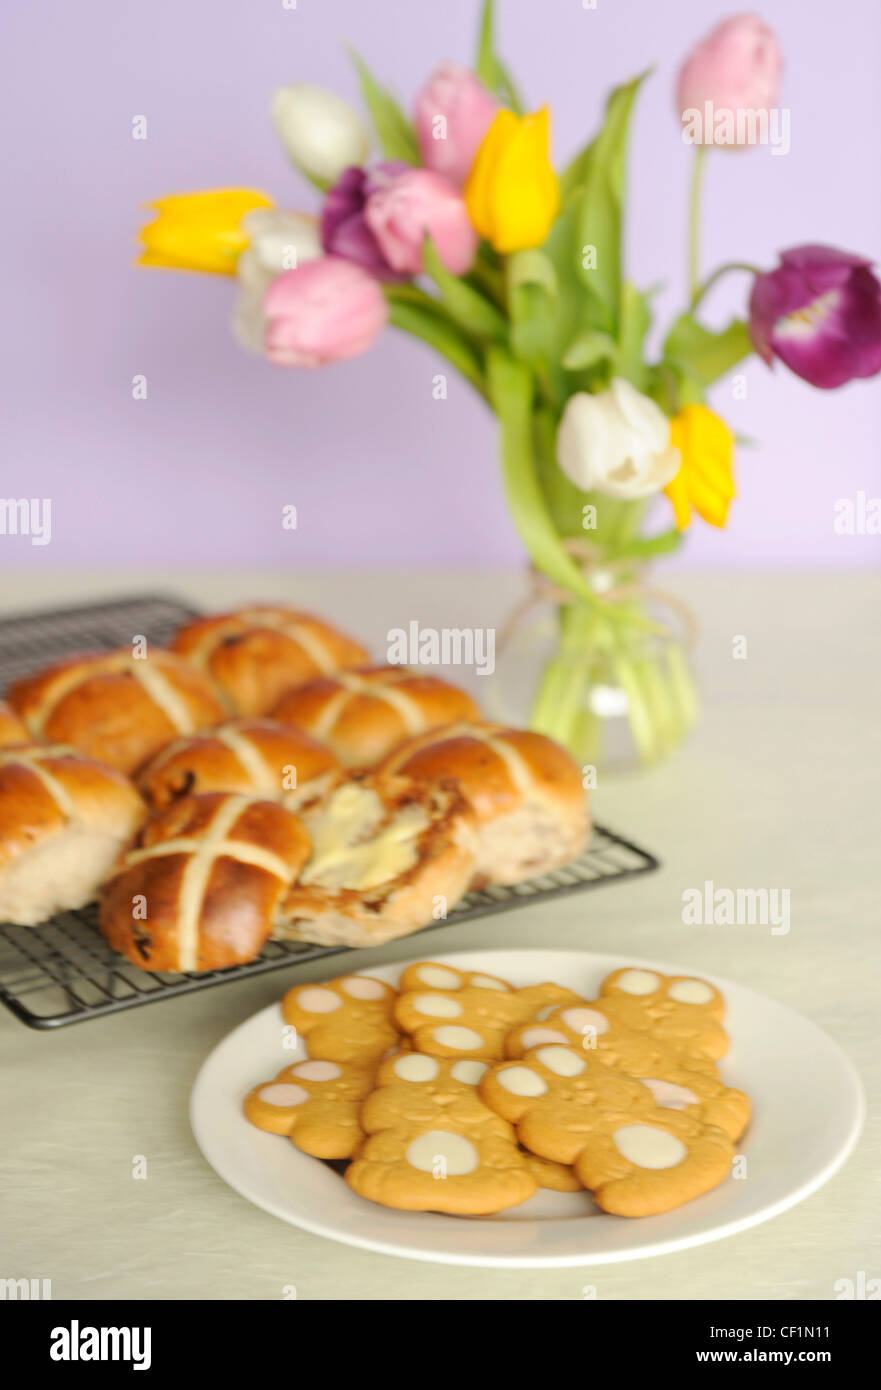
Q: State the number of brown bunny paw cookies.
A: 8